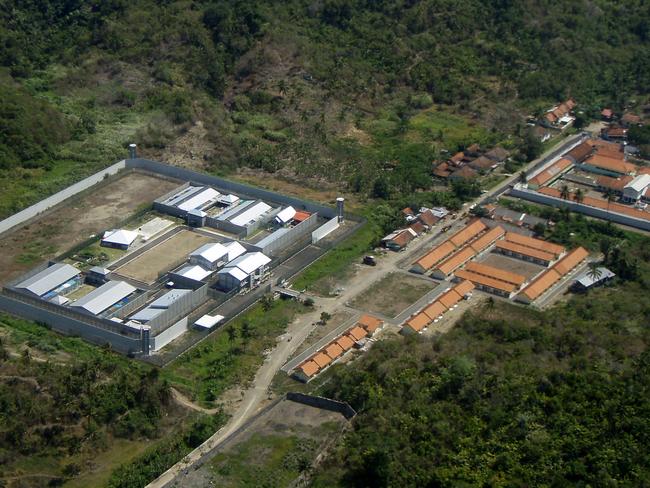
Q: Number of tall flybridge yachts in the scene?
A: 0